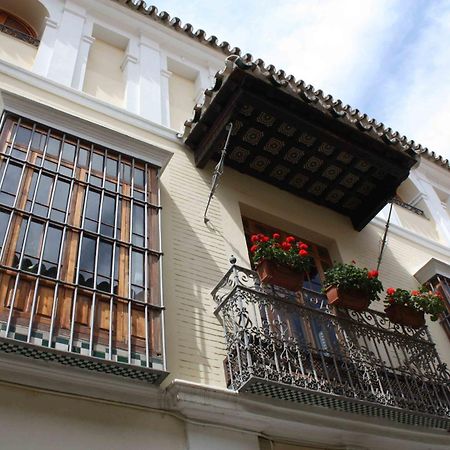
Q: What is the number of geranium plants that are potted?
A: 3